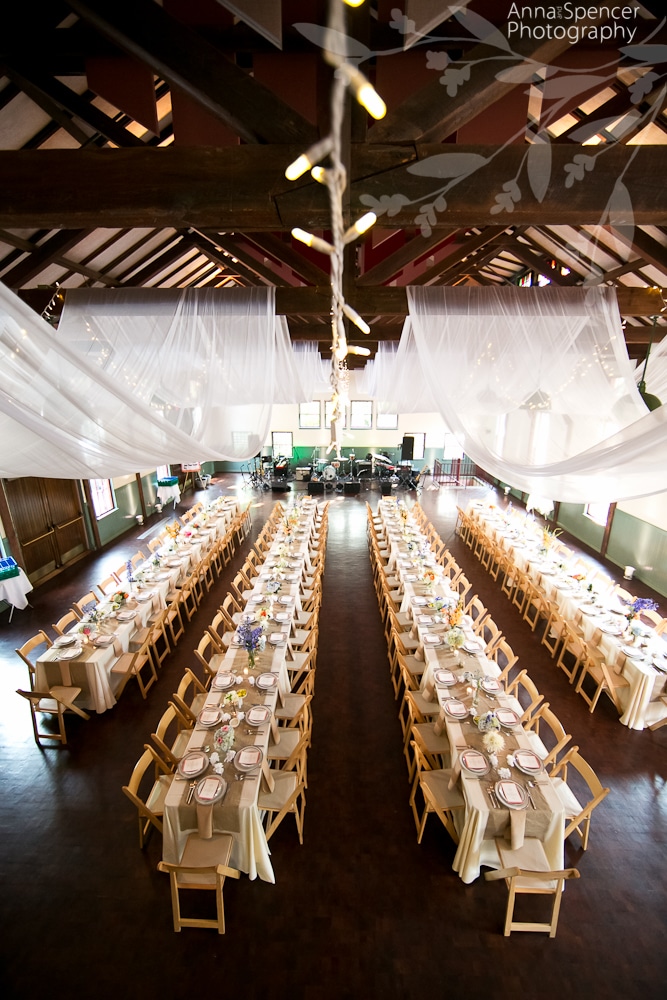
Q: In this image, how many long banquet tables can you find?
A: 4